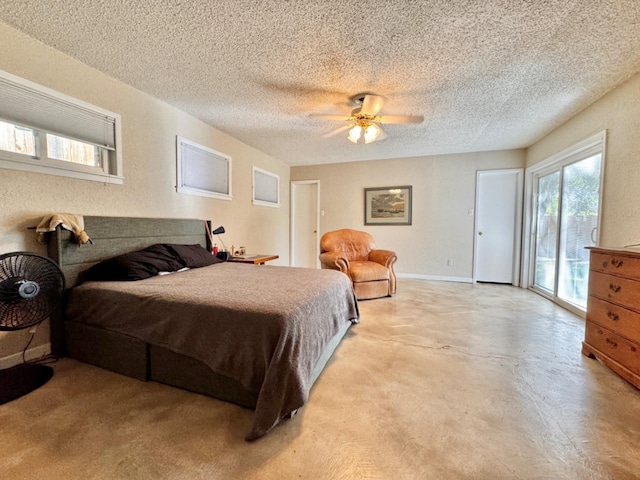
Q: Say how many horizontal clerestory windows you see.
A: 3